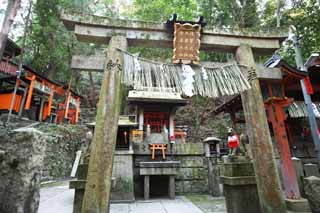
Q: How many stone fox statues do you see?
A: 1